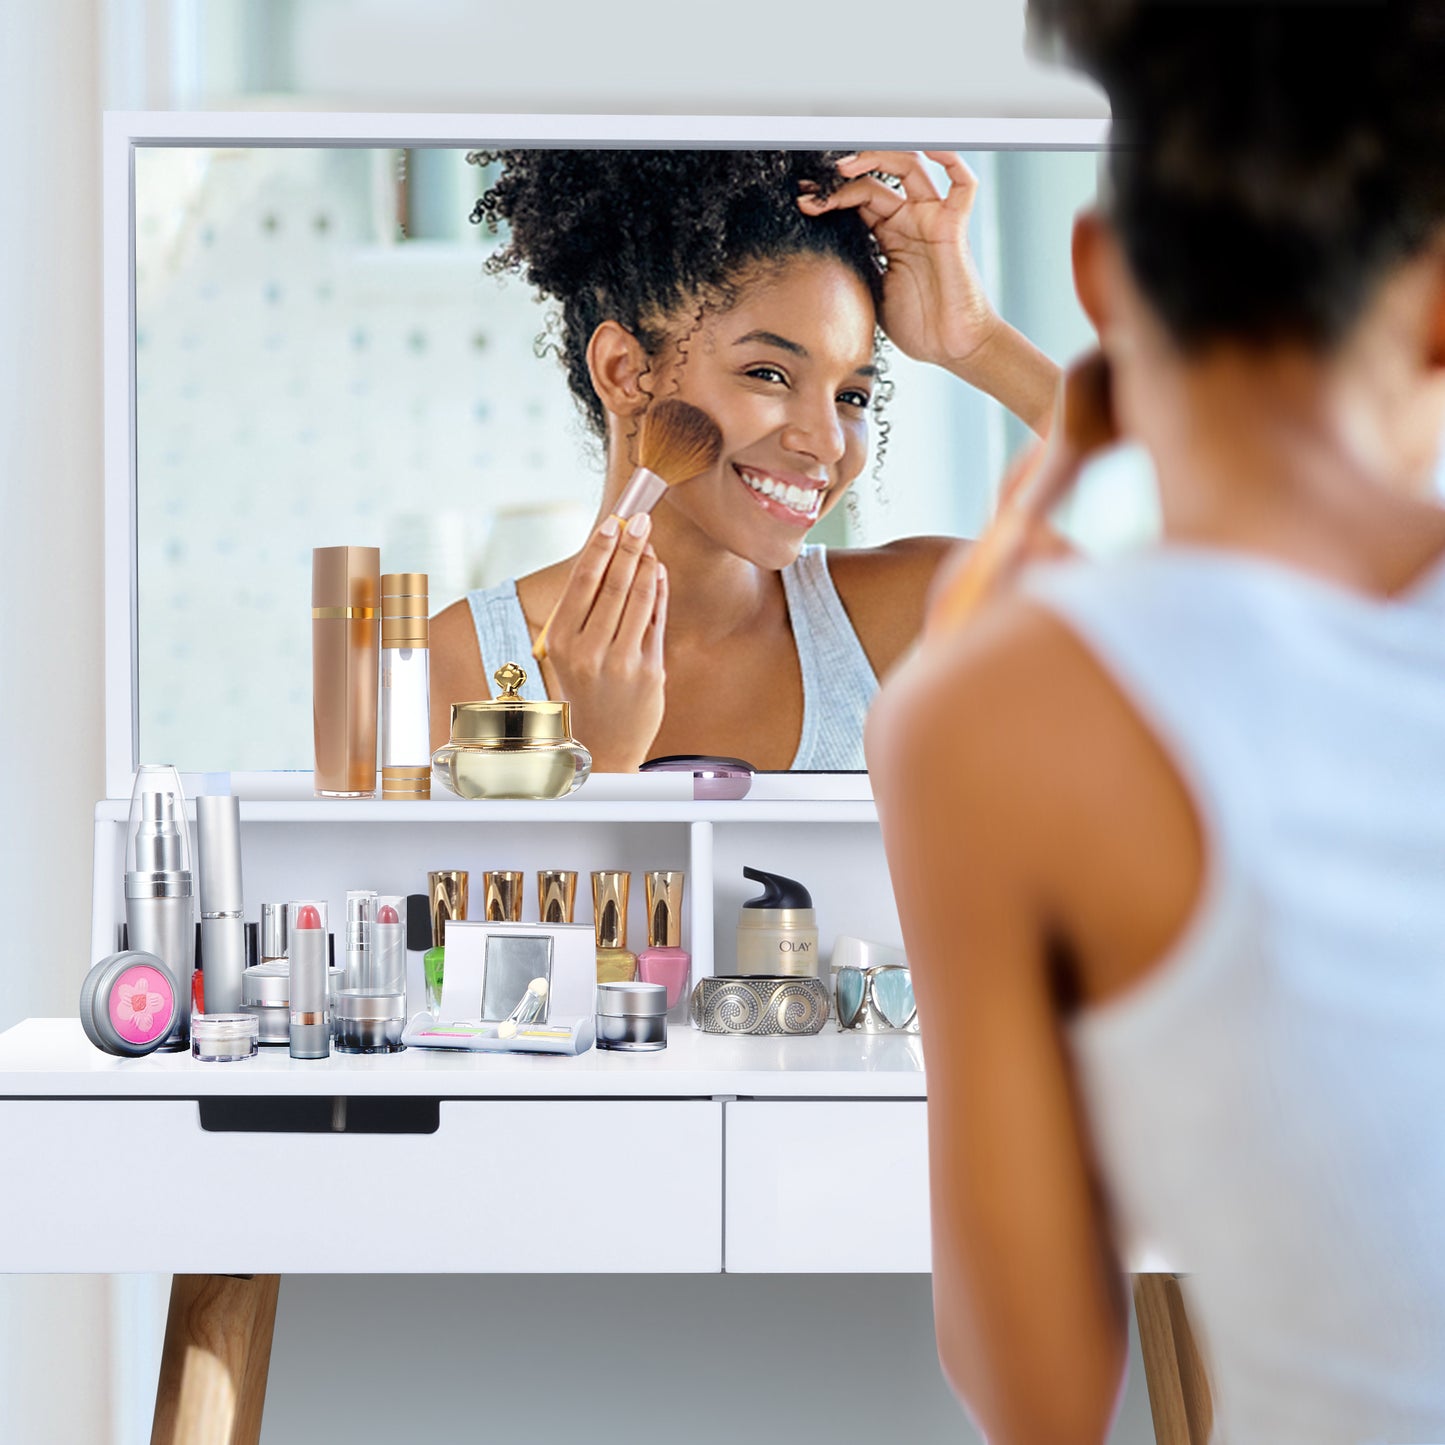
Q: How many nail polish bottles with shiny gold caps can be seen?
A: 5